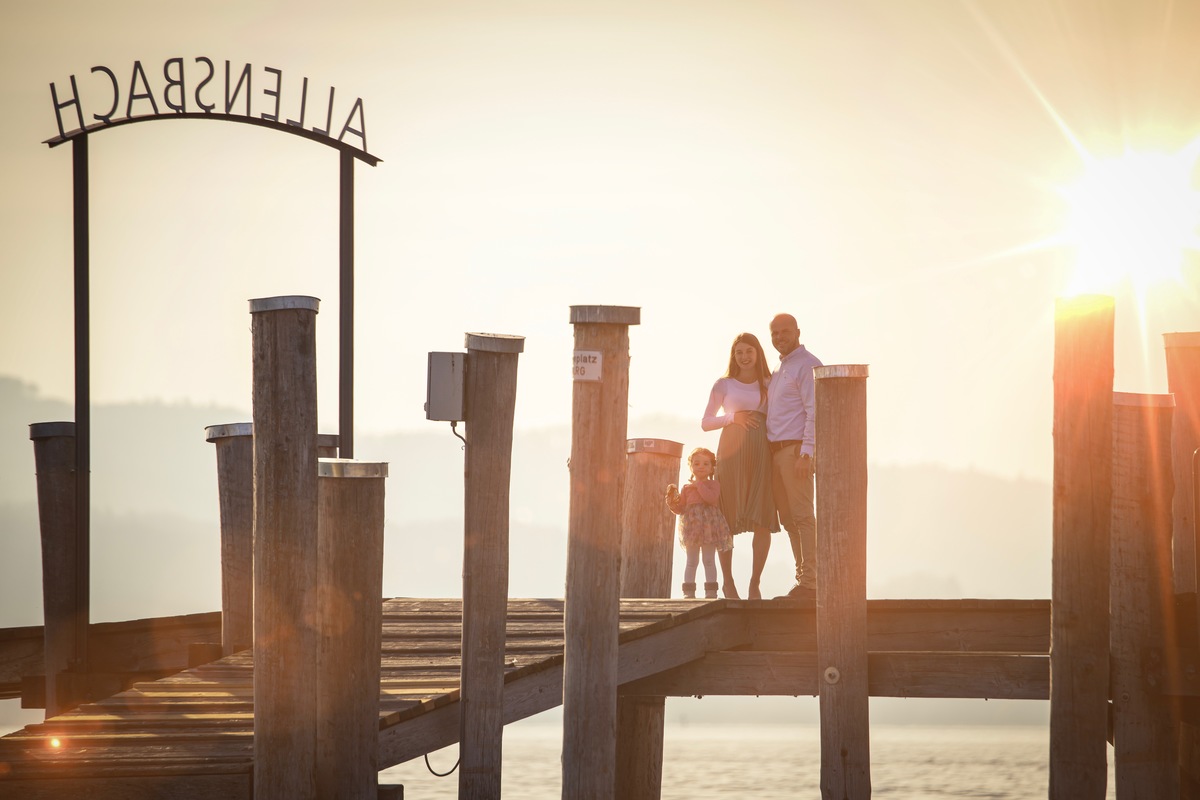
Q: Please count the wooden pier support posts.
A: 12